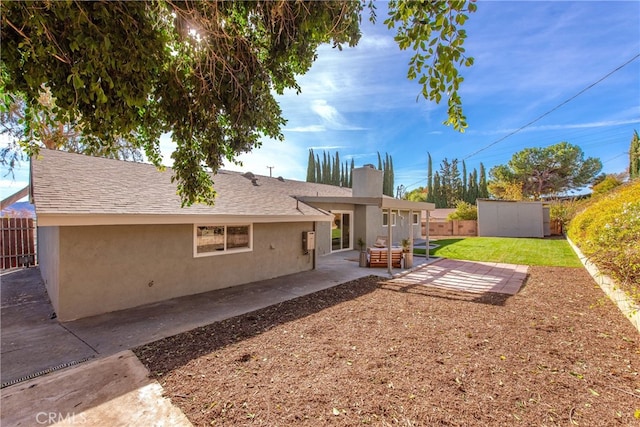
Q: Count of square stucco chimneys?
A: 1